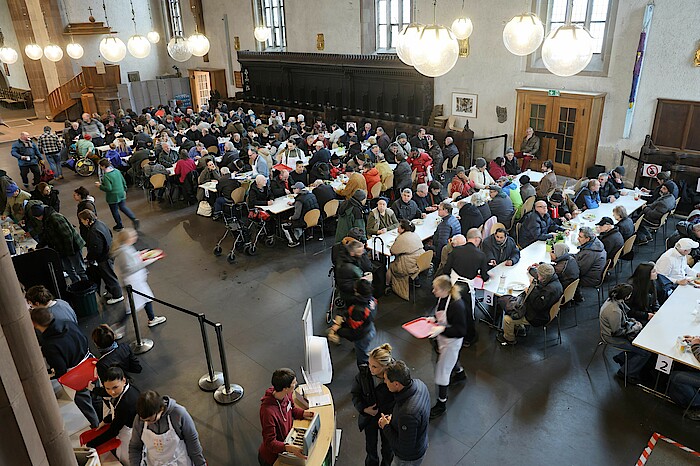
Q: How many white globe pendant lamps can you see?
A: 15